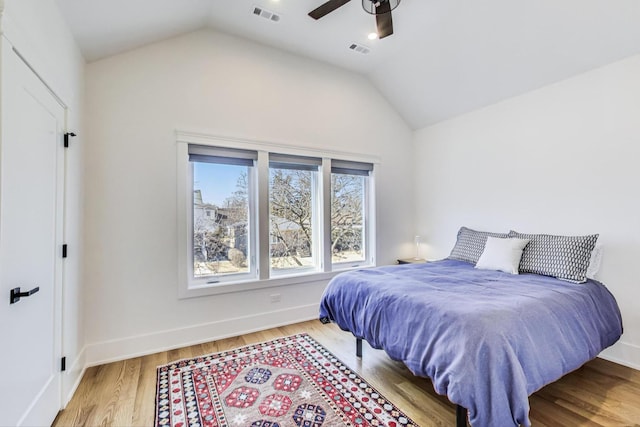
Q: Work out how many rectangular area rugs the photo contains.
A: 1